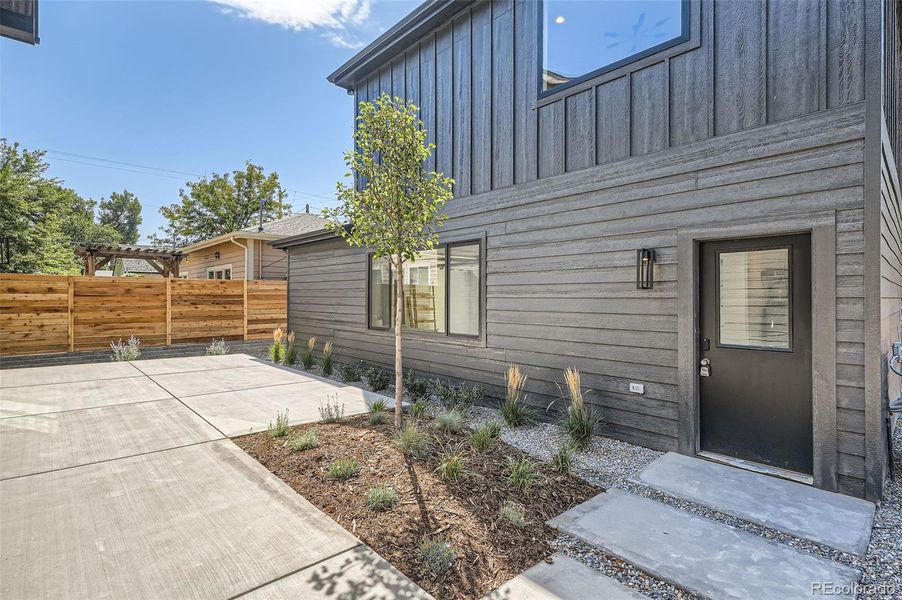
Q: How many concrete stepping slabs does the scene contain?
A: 3